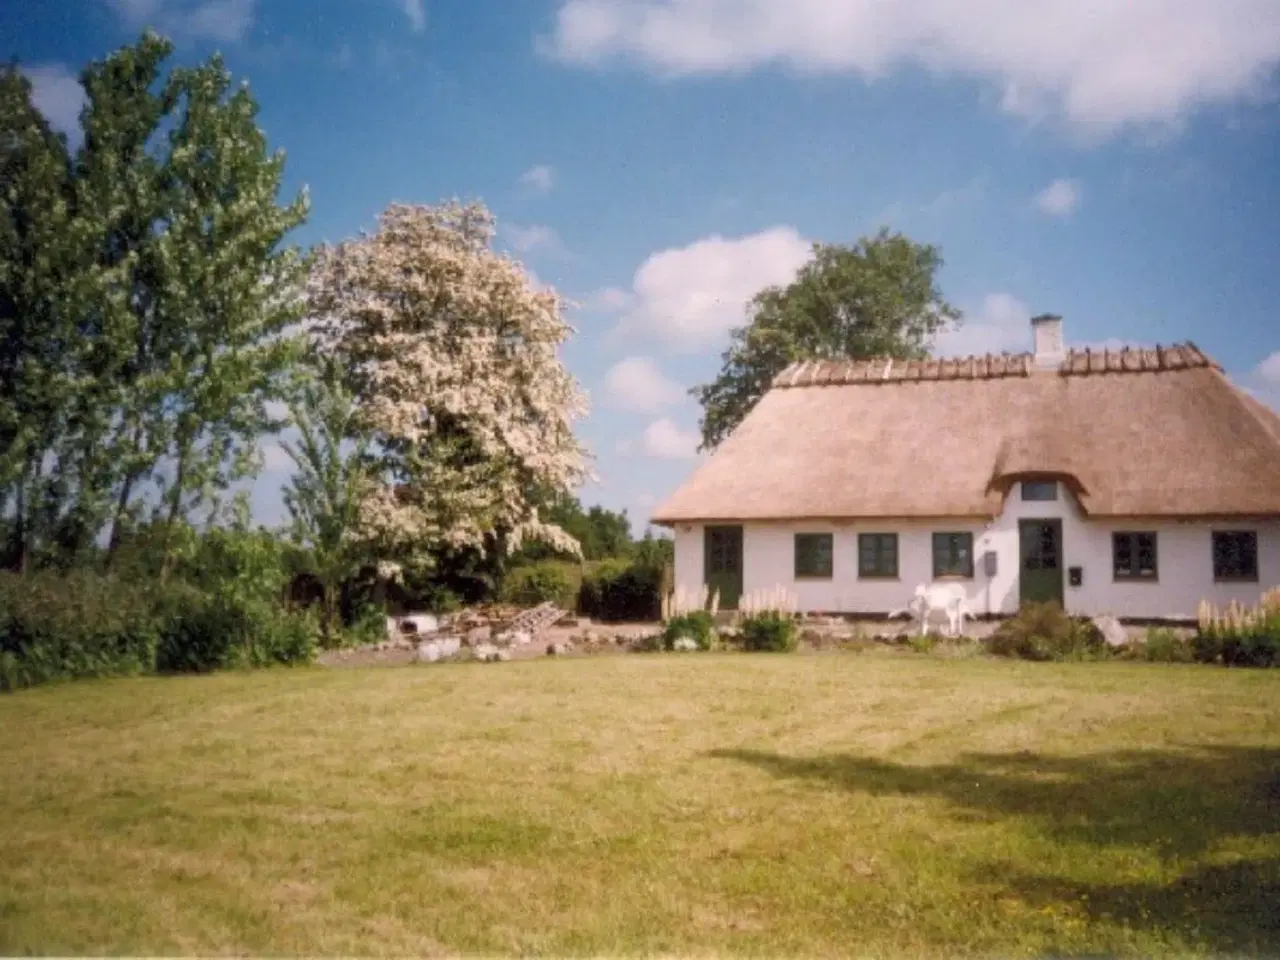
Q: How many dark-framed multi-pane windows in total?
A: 5